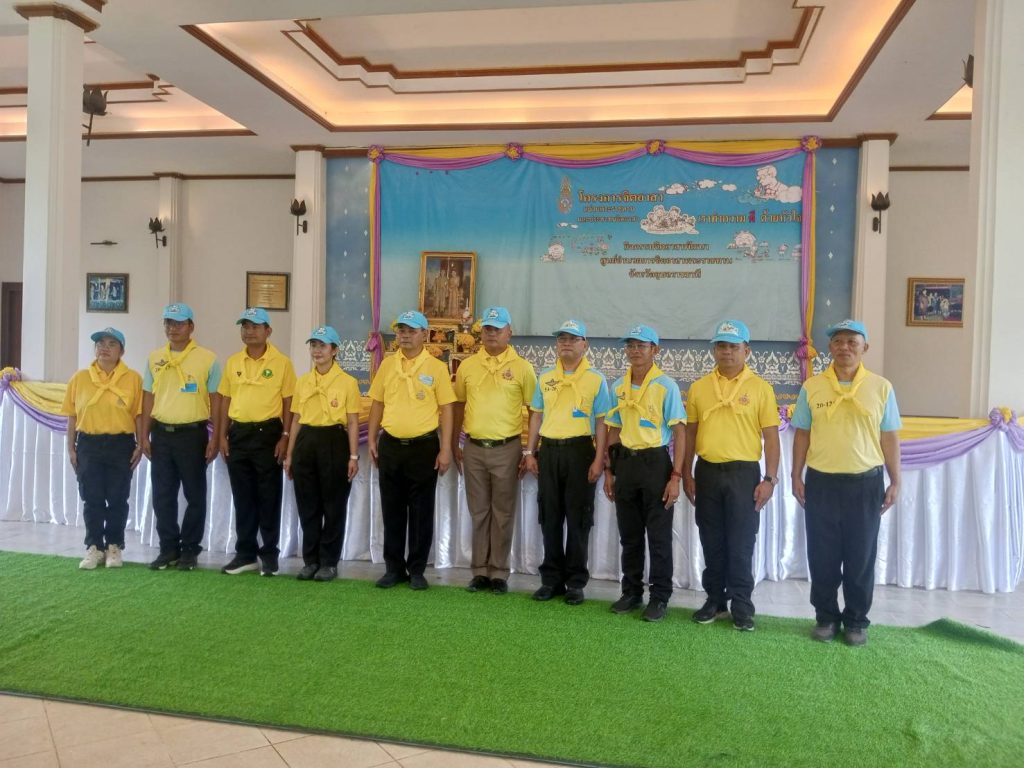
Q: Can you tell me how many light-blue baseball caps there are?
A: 10